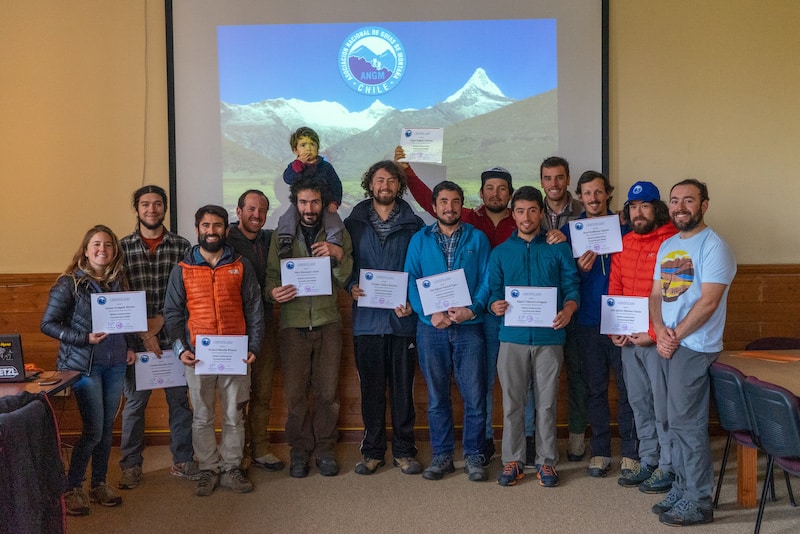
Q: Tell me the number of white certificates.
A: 10